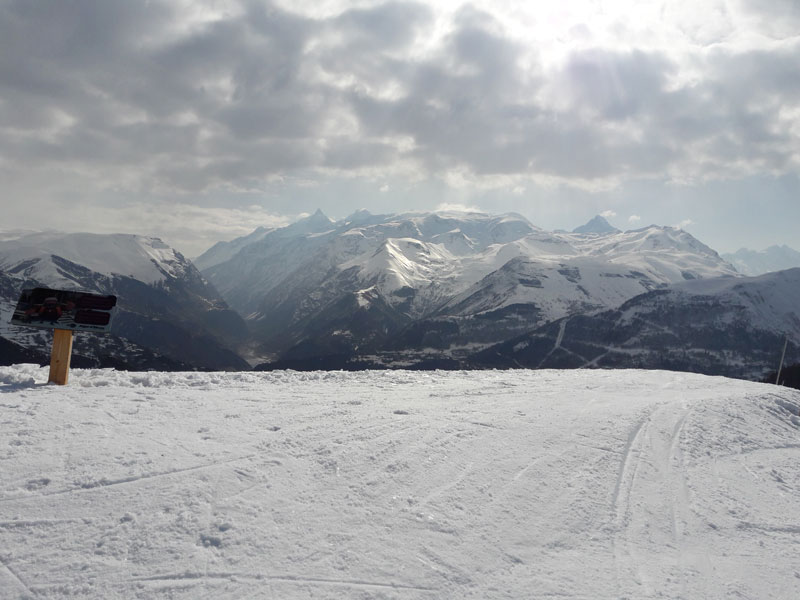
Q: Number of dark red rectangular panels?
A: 2